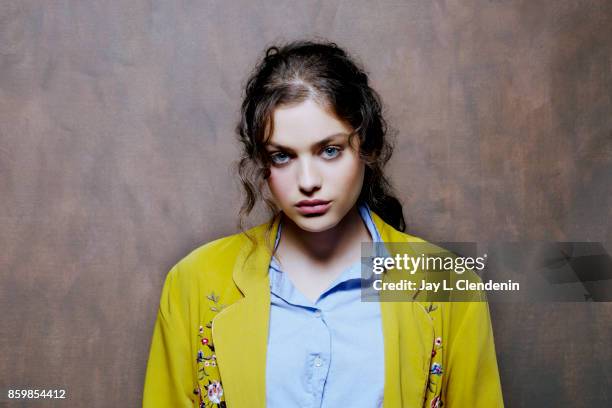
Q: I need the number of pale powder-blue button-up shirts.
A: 1